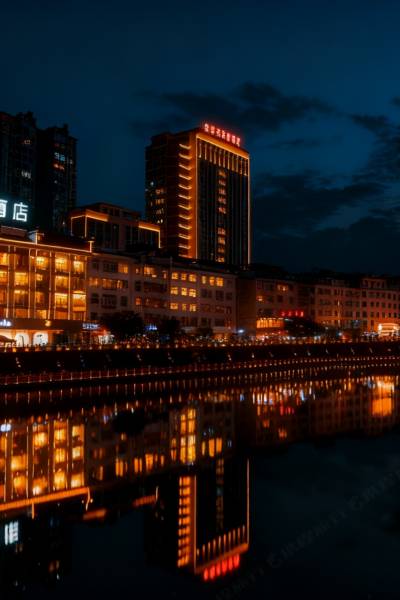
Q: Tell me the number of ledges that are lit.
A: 12